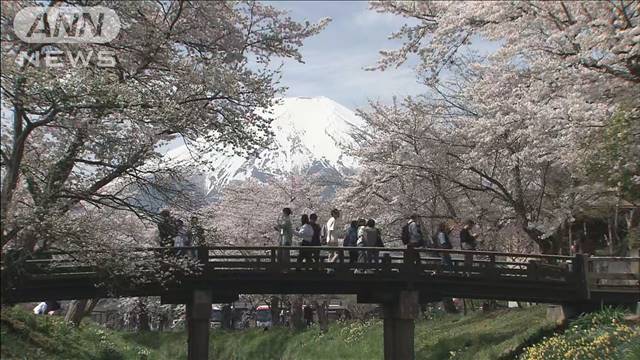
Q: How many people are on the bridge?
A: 13